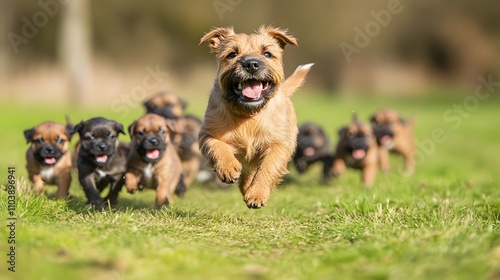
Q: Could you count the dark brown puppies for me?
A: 2